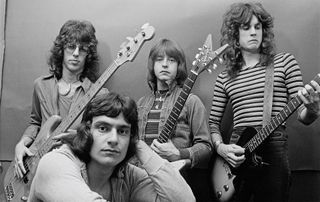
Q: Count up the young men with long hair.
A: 4